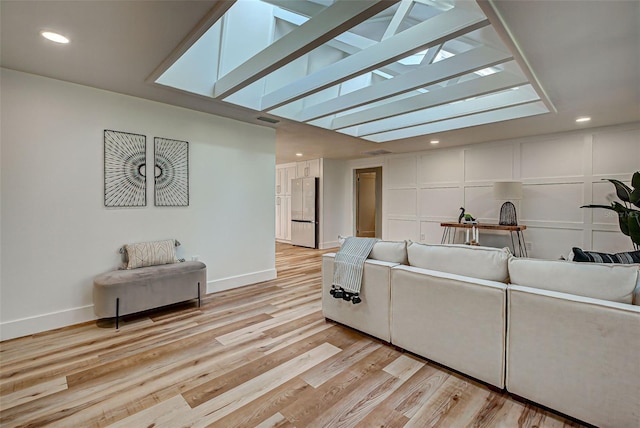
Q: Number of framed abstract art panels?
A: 2